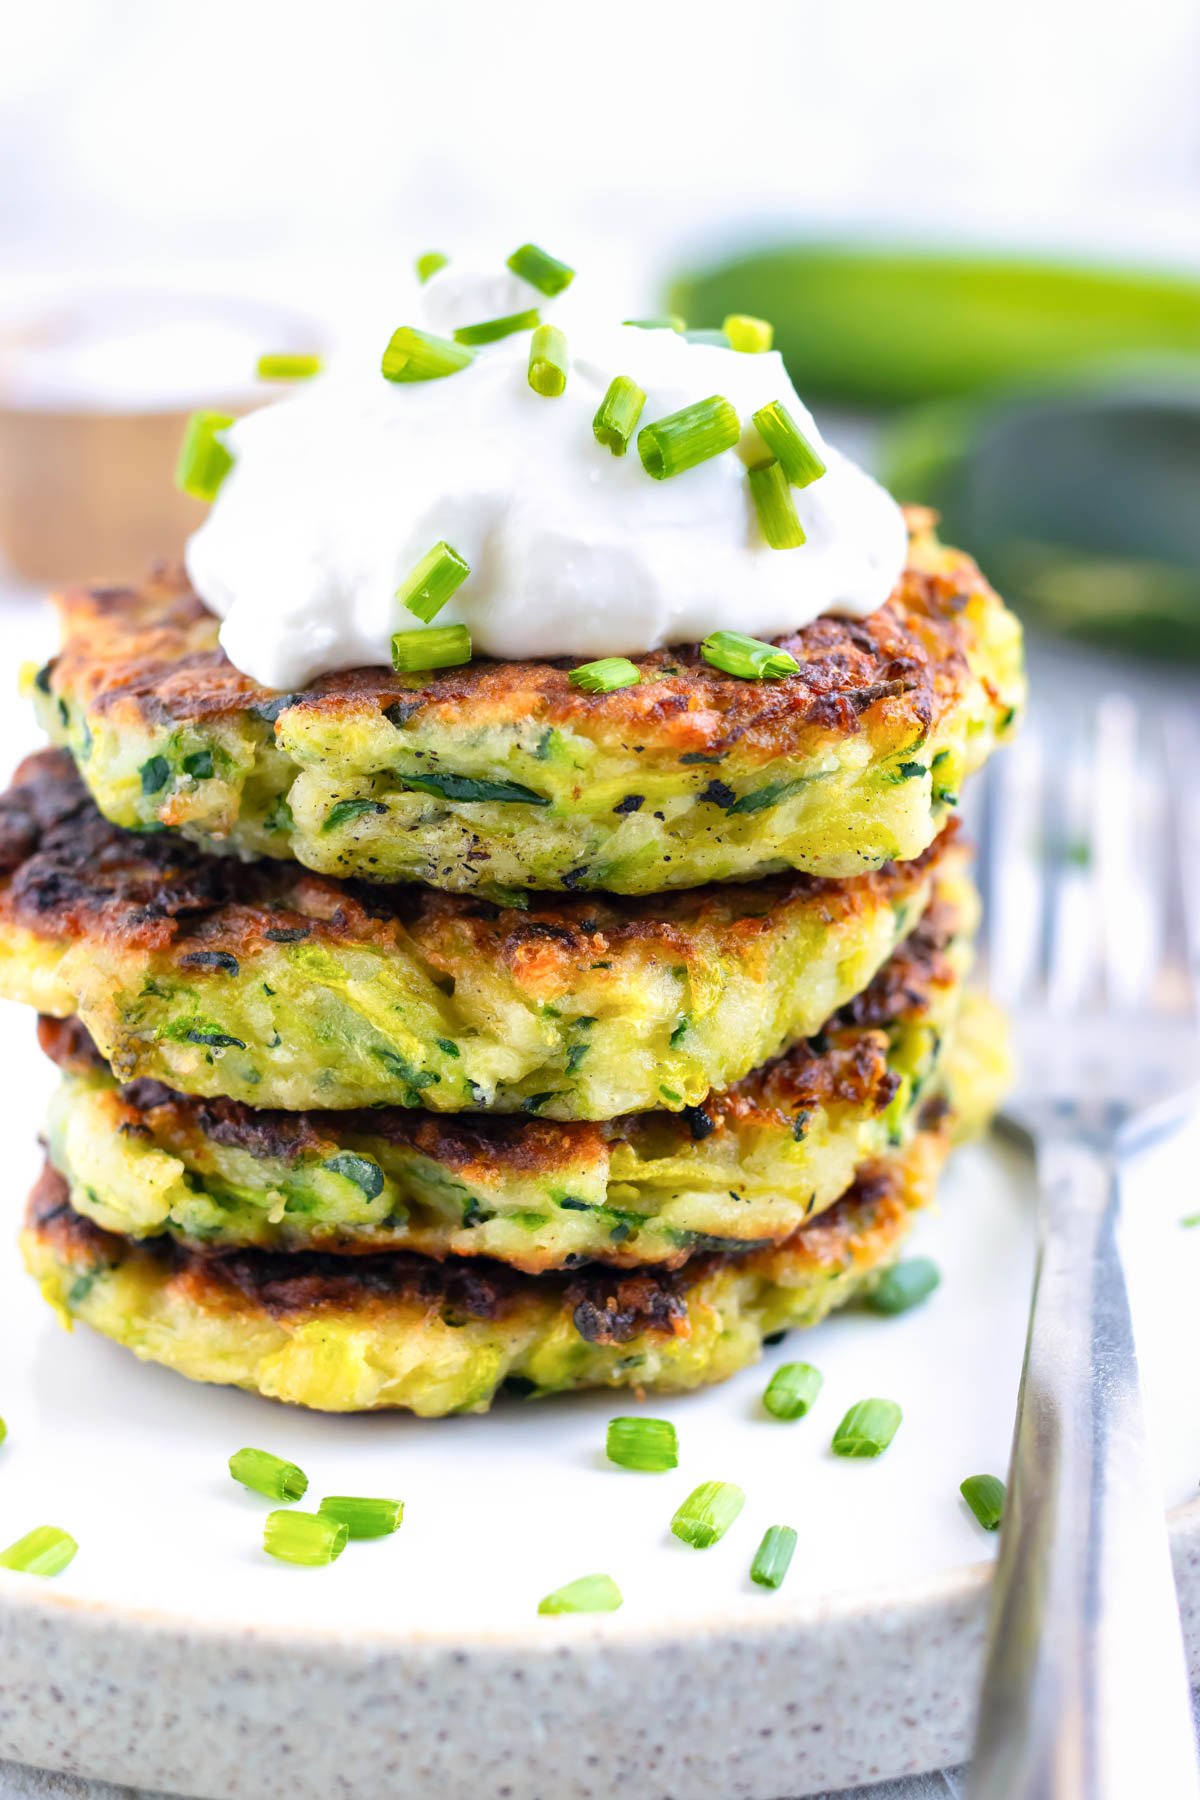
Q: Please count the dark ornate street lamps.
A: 0